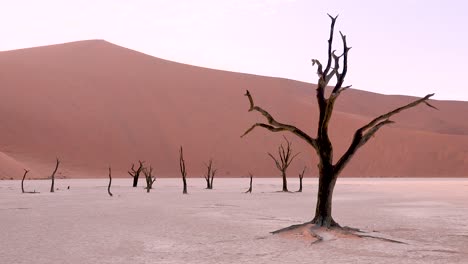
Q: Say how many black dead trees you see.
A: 11